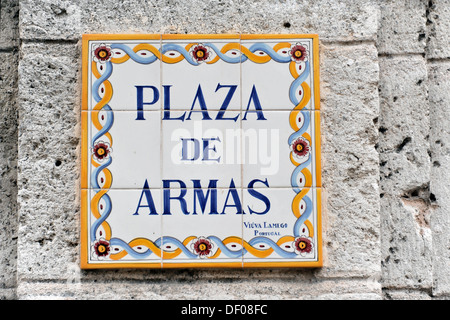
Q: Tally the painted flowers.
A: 8